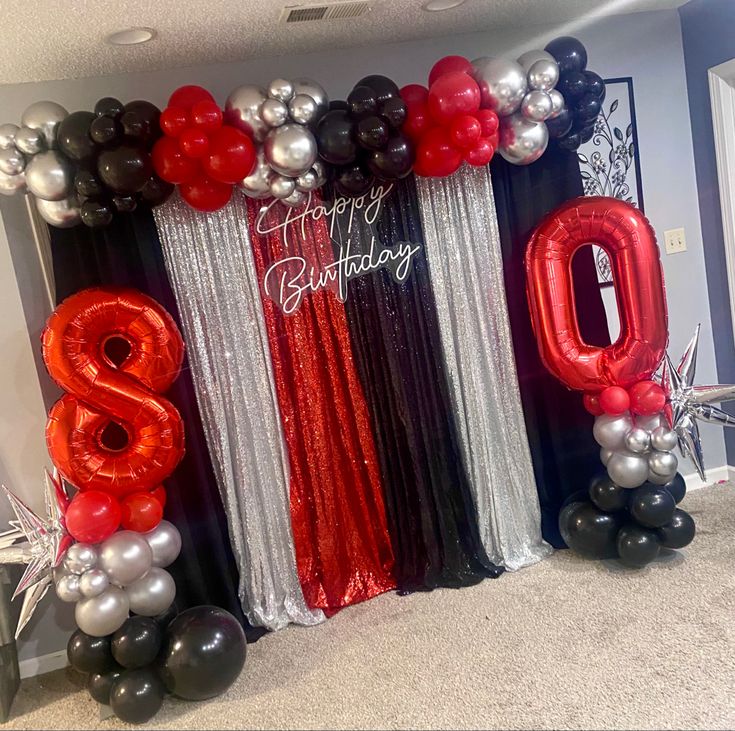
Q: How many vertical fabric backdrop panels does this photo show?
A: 6